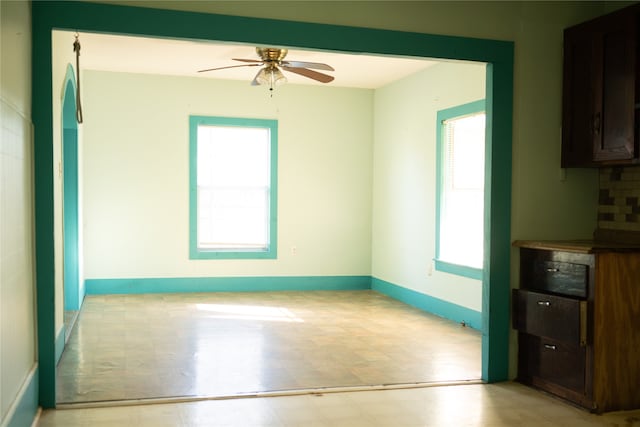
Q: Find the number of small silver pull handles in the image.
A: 3